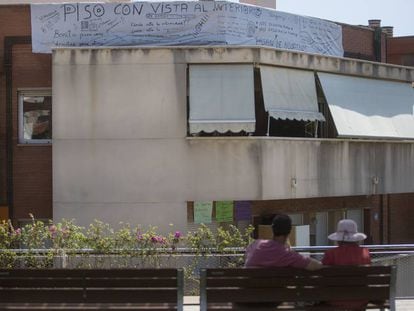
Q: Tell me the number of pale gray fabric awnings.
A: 3